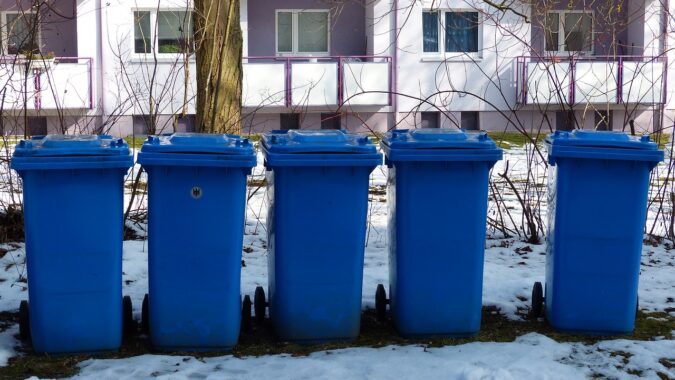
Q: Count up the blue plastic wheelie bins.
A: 5